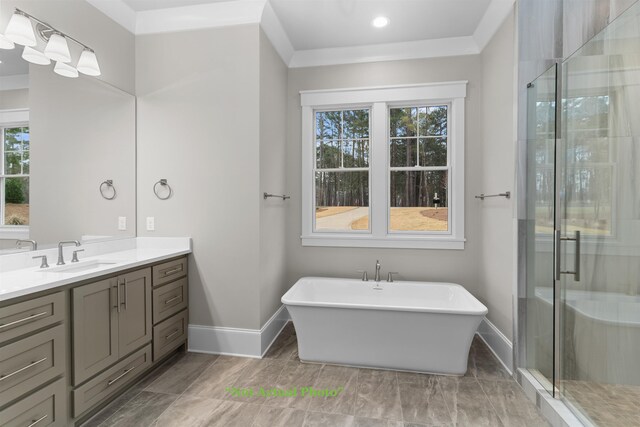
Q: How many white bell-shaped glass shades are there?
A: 3